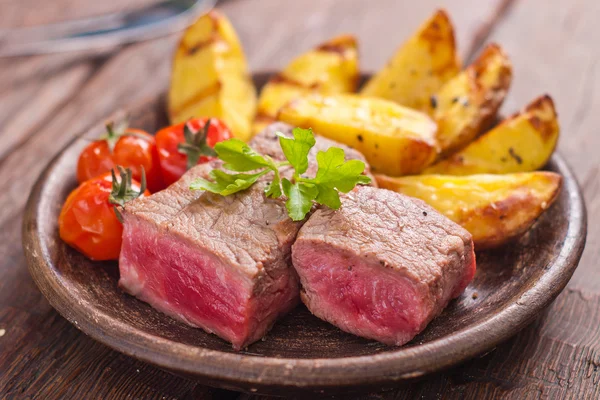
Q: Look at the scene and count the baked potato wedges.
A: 7